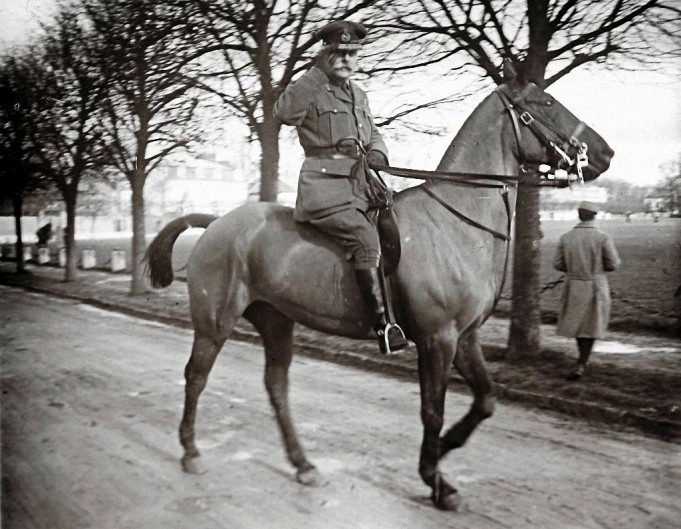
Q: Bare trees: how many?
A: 5